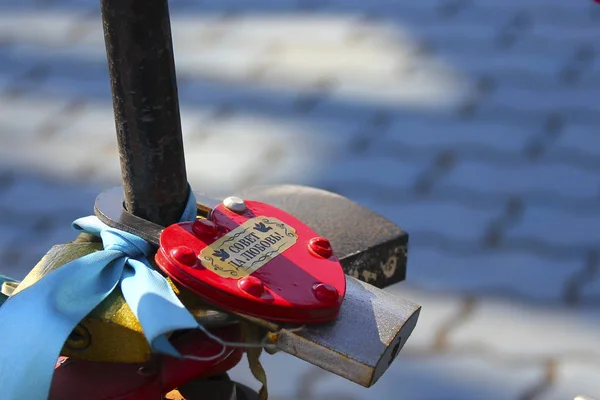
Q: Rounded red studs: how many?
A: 5